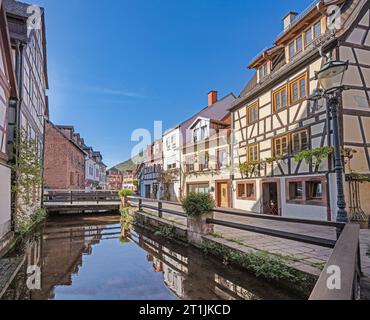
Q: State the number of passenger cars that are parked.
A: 0